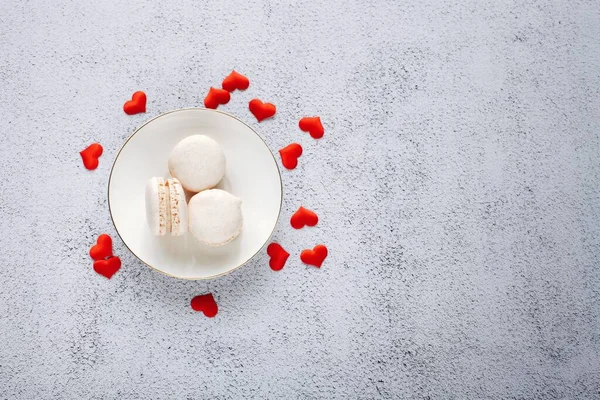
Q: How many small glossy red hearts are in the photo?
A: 13